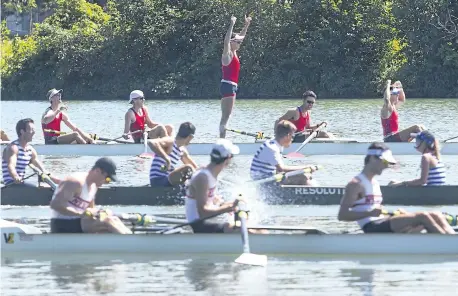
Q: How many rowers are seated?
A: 11